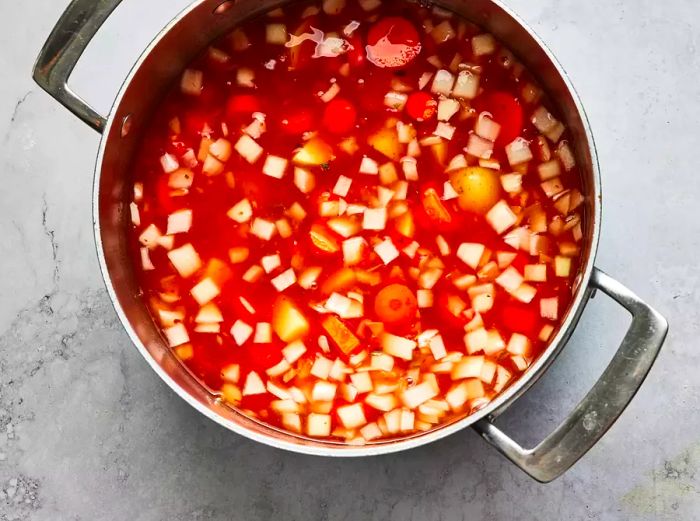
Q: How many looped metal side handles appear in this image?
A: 2